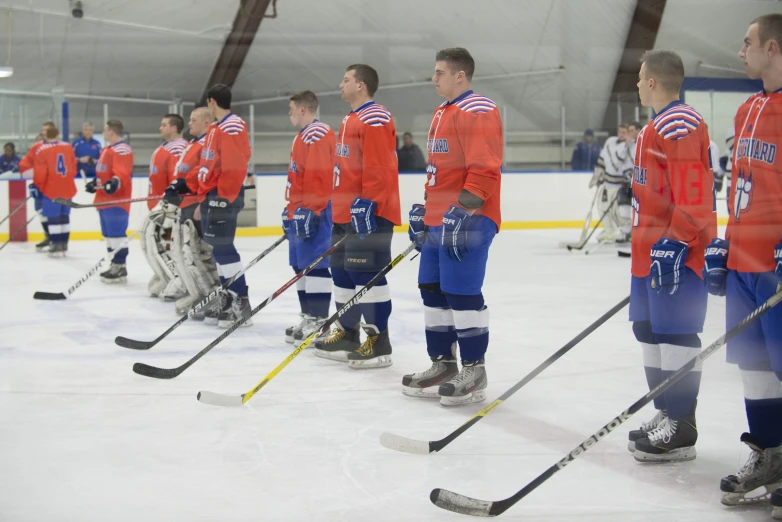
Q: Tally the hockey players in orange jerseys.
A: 11